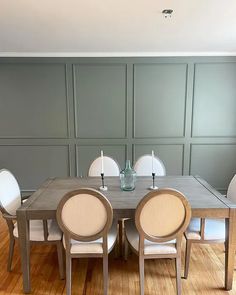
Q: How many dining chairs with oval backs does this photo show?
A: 6